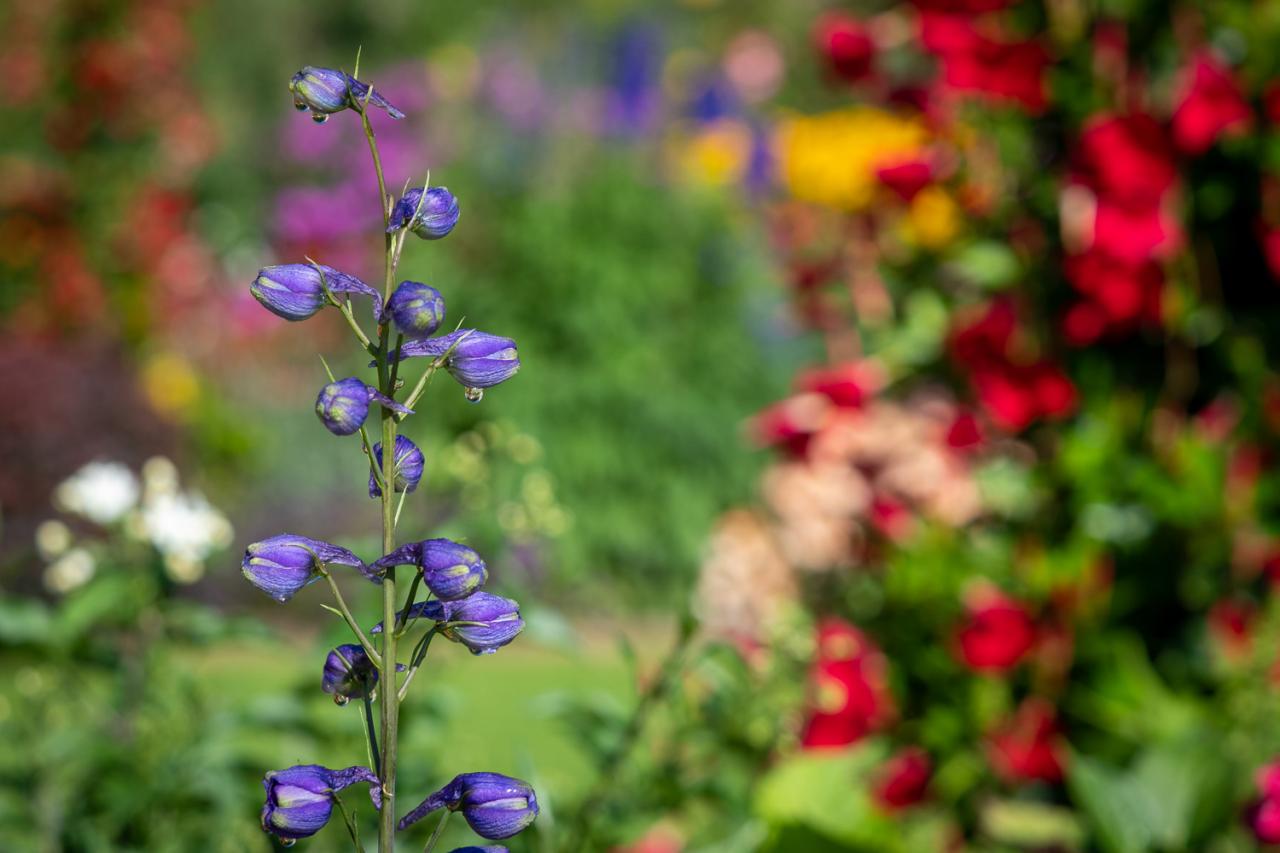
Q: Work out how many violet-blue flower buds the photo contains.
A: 13